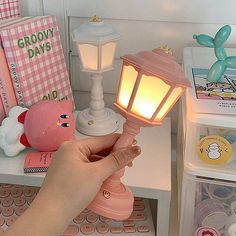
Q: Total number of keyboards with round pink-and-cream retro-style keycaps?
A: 1